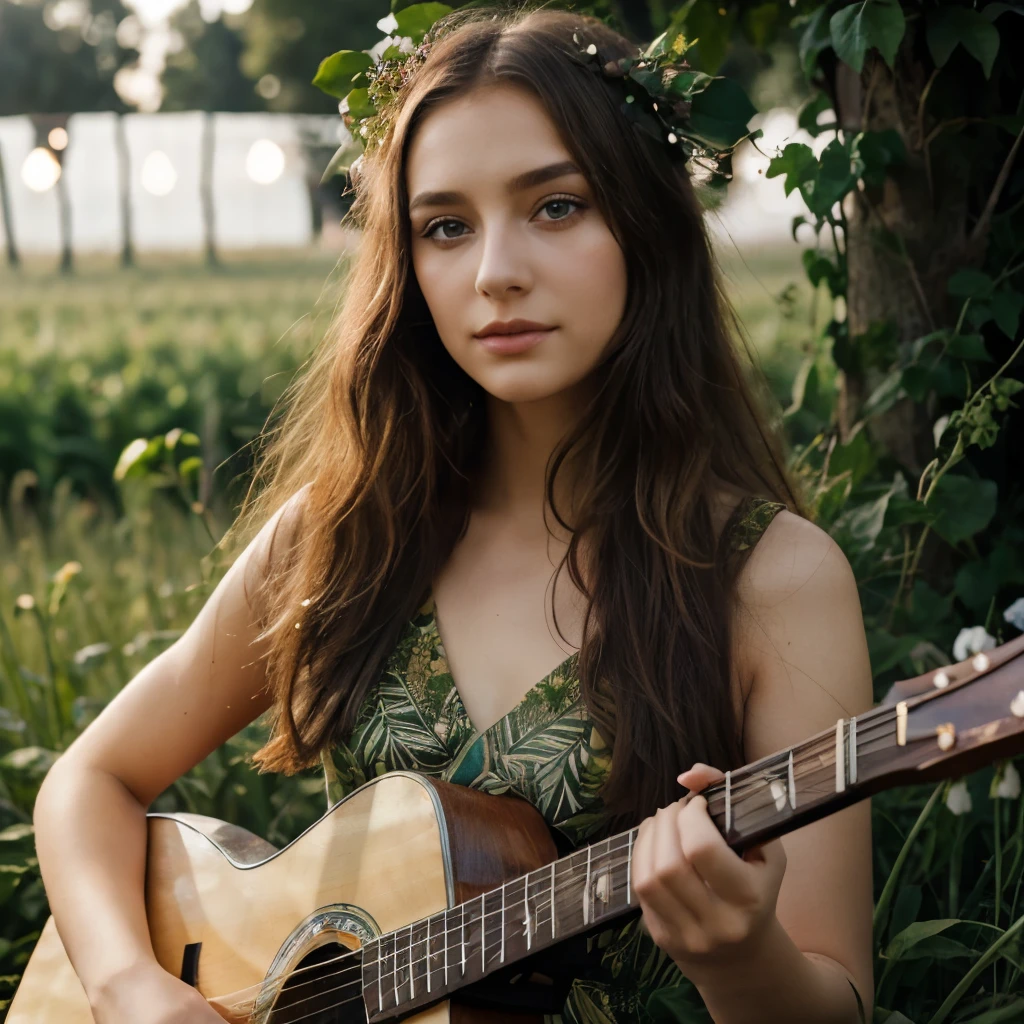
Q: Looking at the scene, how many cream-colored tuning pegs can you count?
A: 4